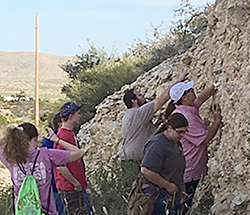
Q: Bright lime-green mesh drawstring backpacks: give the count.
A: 1